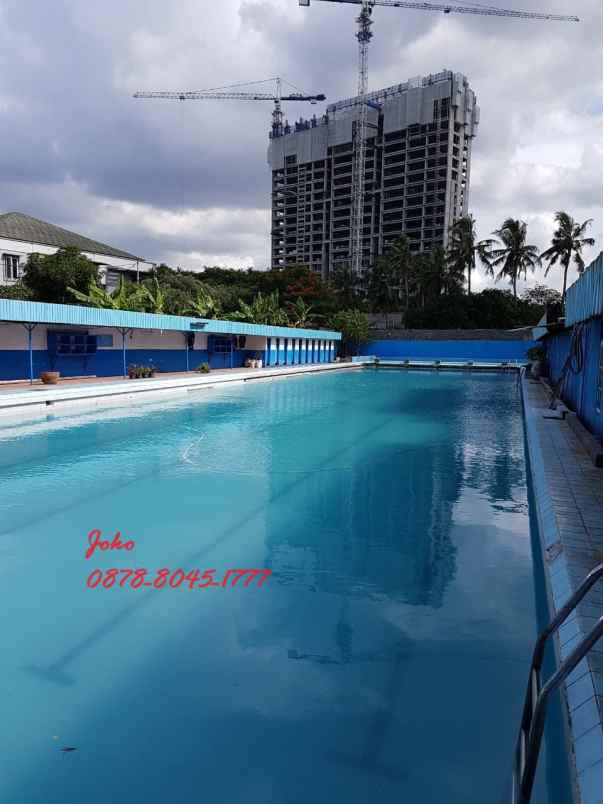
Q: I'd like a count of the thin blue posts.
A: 4